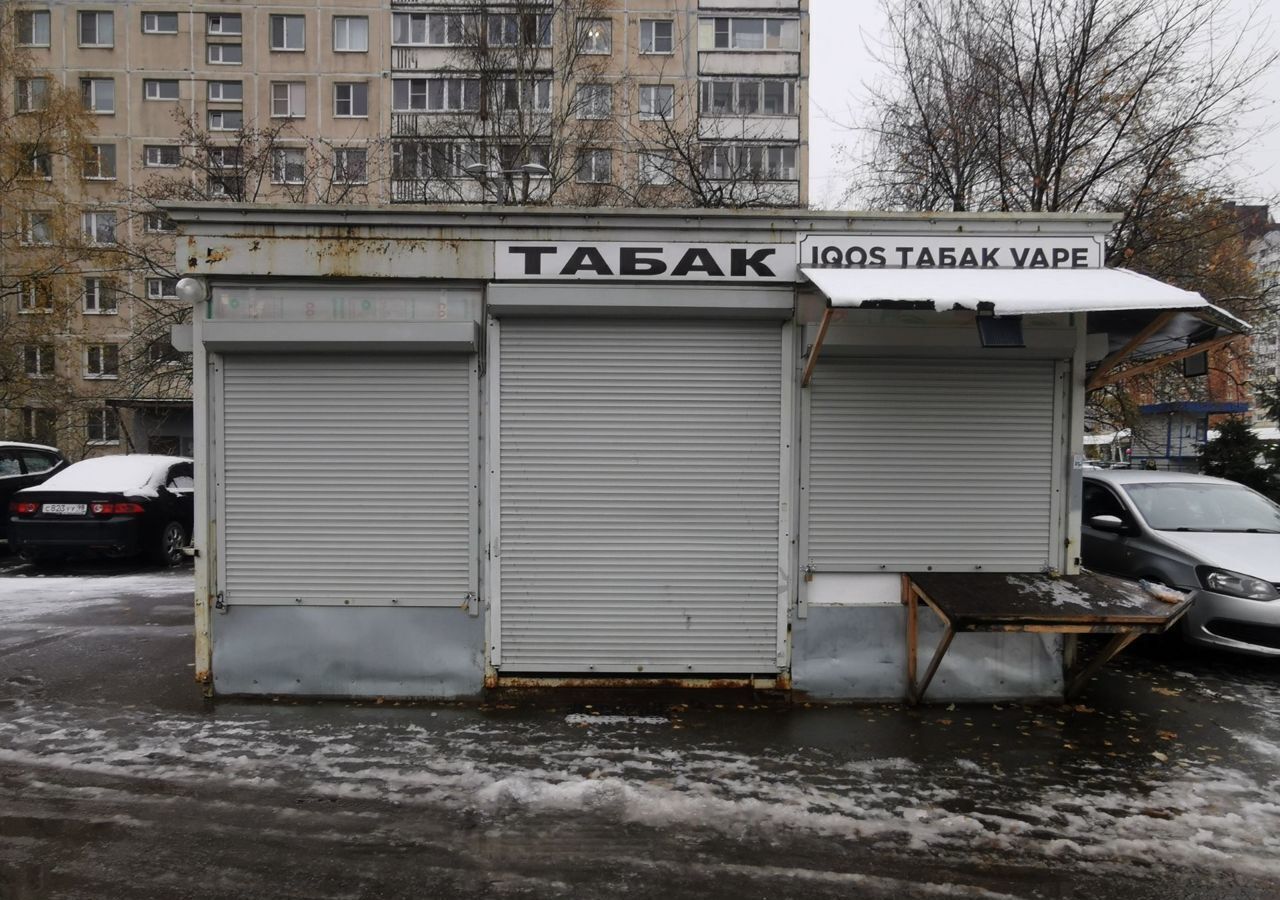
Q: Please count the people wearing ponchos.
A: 0